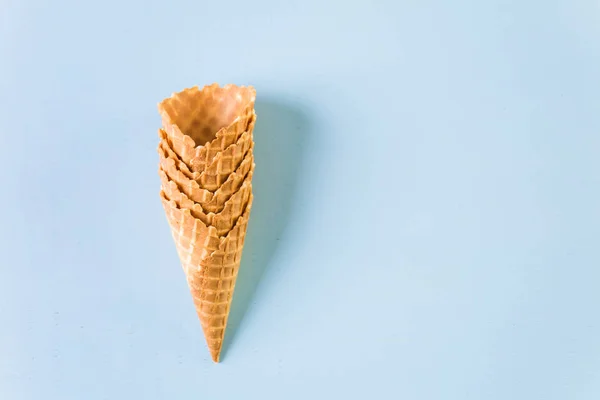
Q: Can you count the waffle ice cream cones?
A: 5